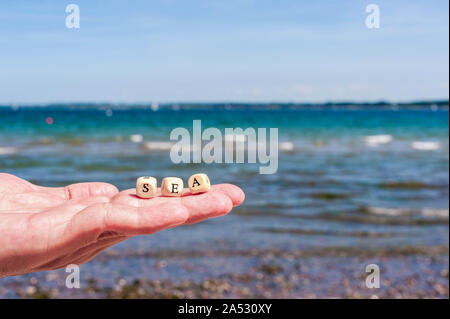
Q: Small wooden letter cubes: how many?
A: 3